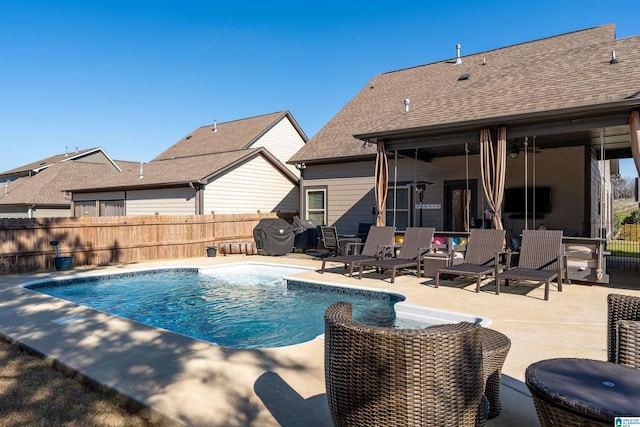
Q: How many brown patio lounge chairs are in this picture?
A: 4